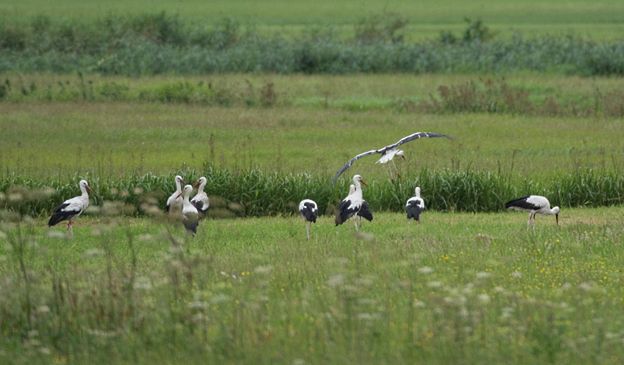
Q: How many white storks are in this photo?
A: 10